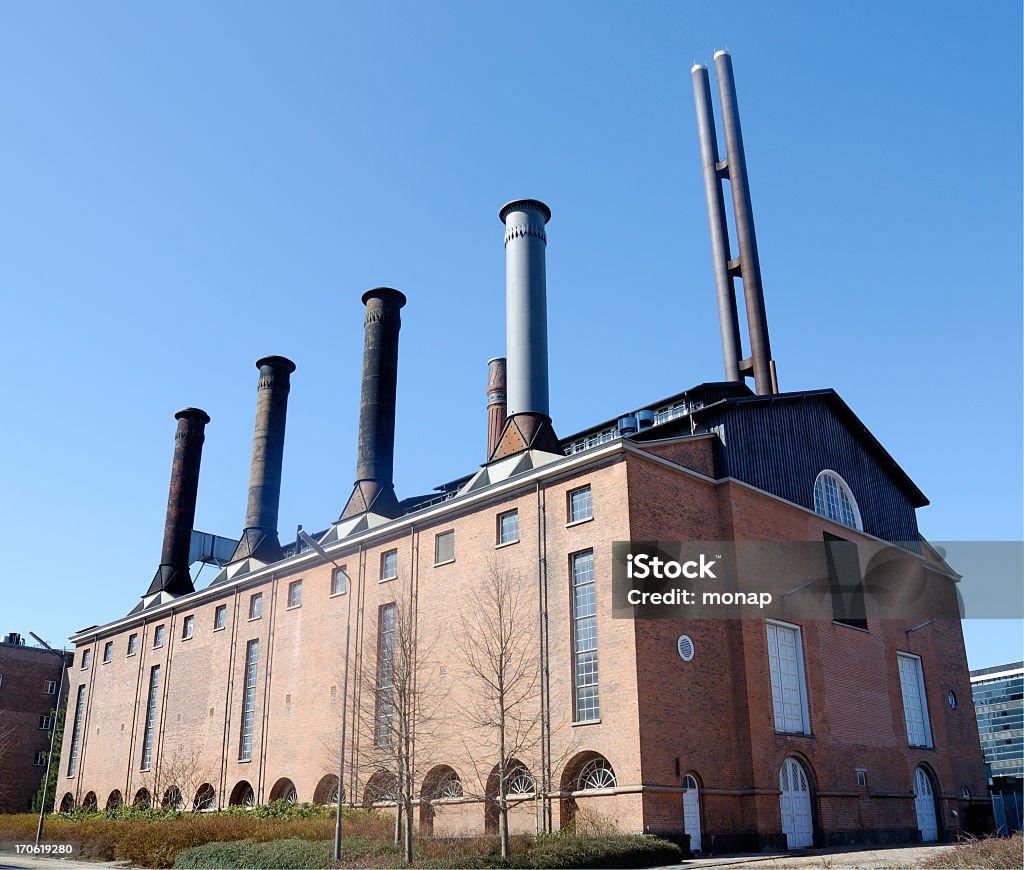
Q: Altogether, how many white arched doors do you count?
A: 3